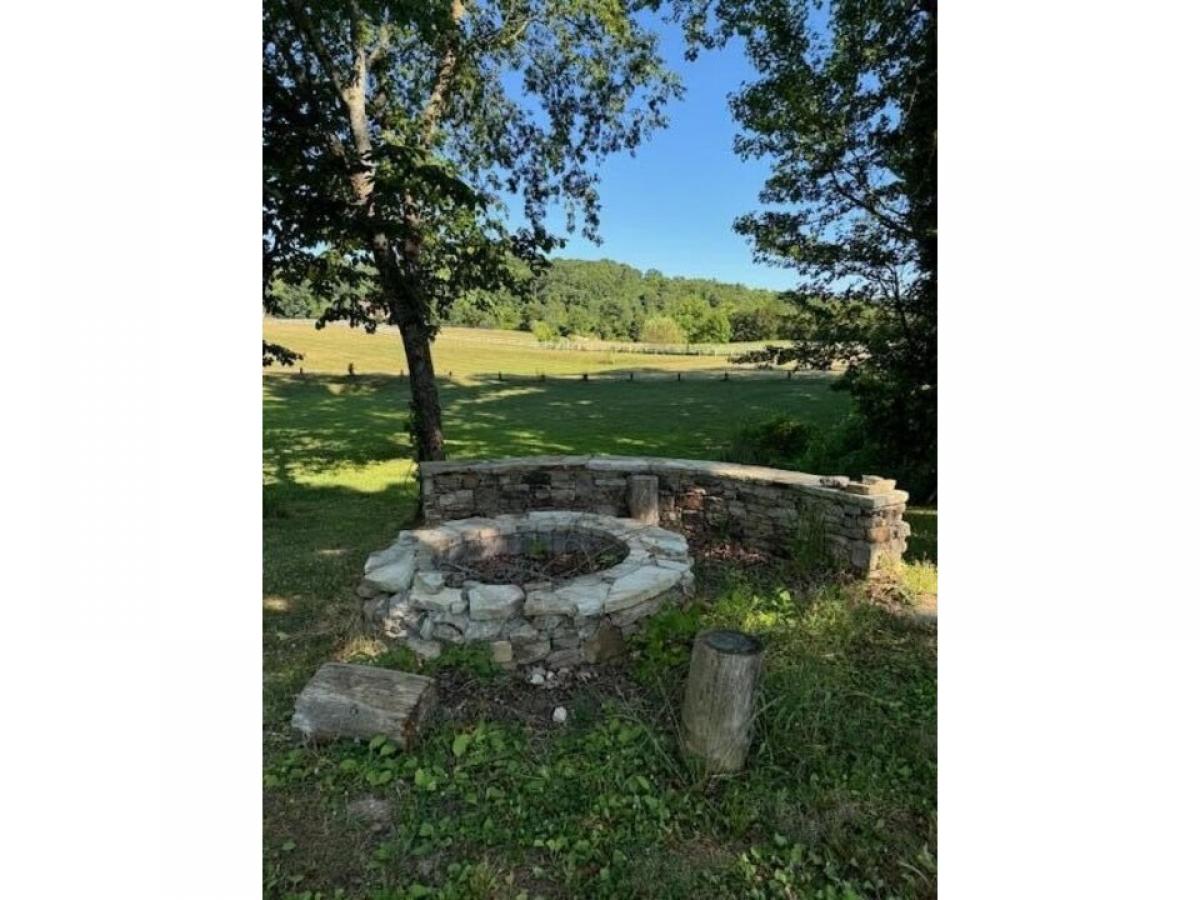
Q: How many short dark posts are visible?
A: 11